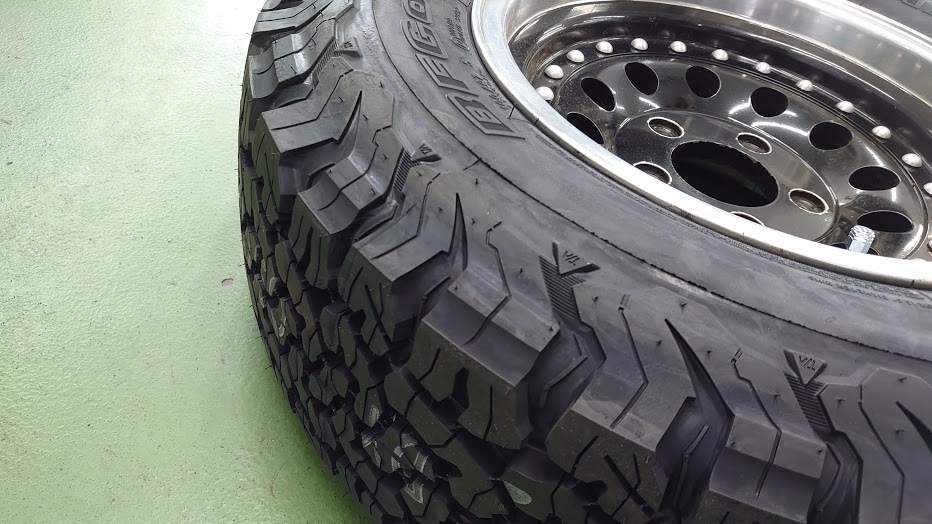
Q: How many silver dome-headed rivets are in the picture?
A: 13